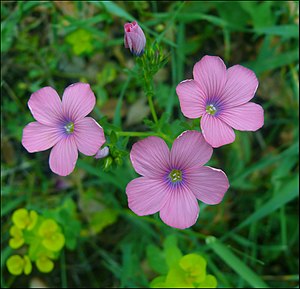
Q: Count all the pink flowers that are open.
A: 3